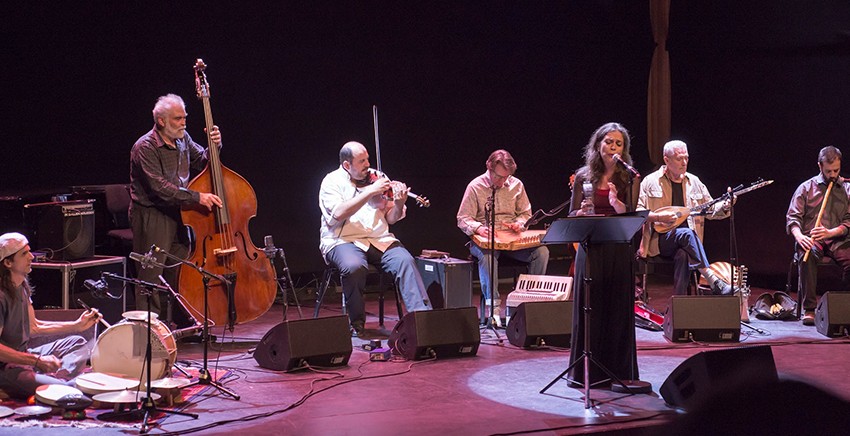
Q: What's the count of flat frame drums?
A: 2